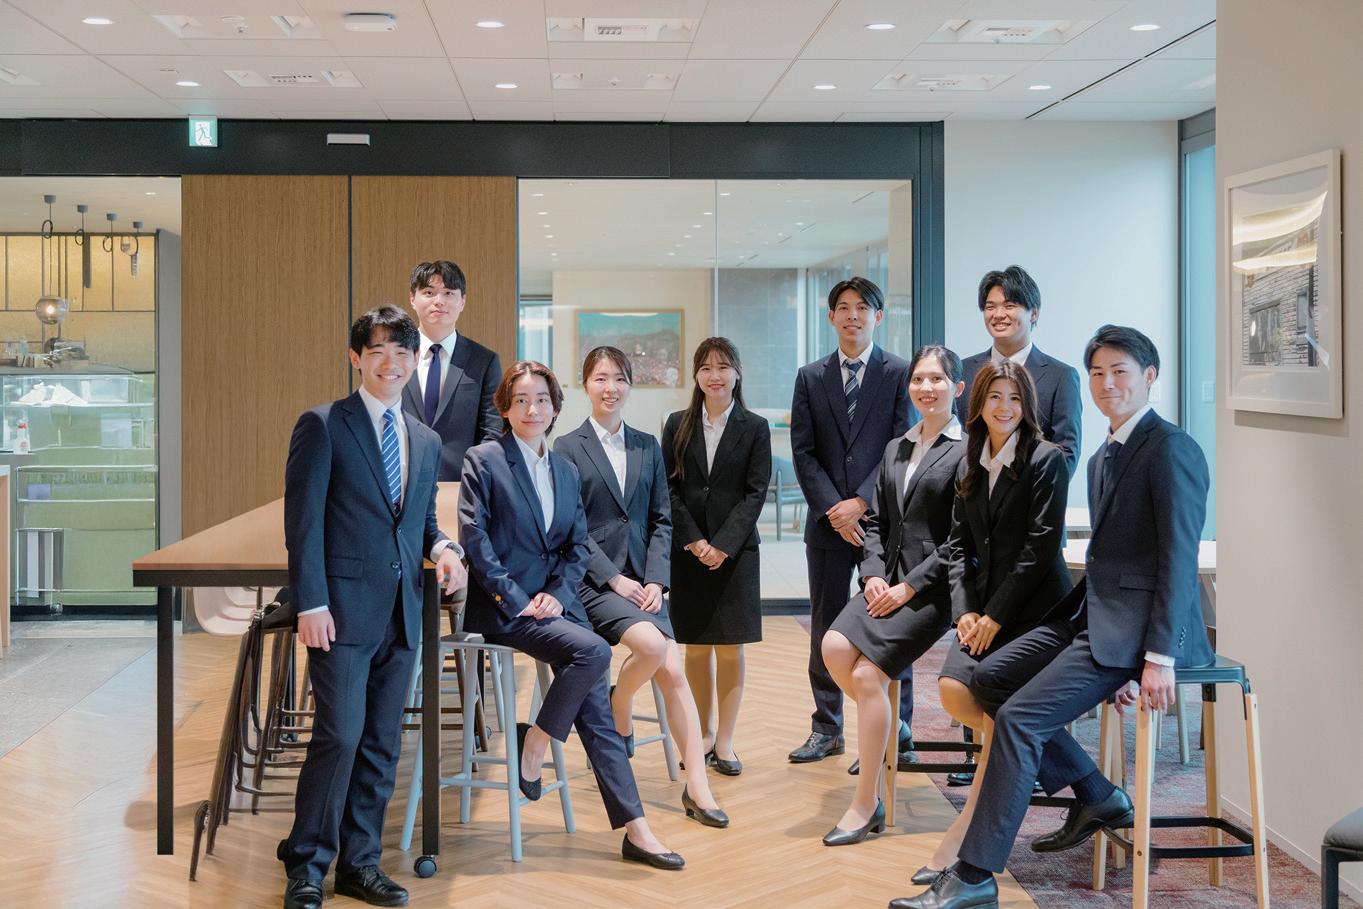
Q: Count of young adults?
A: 10